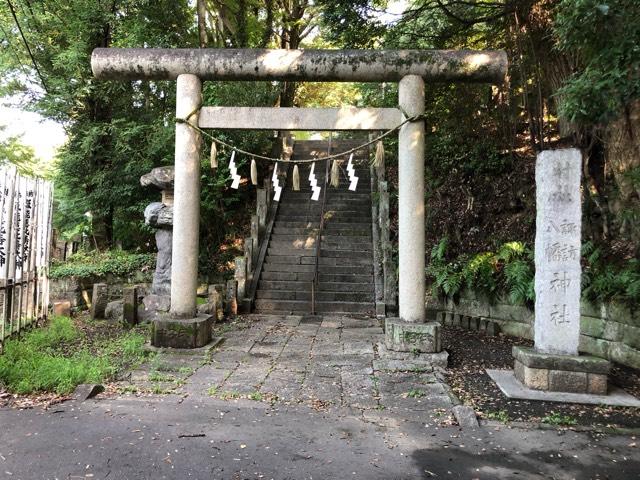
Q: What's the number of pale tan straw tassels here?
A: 5